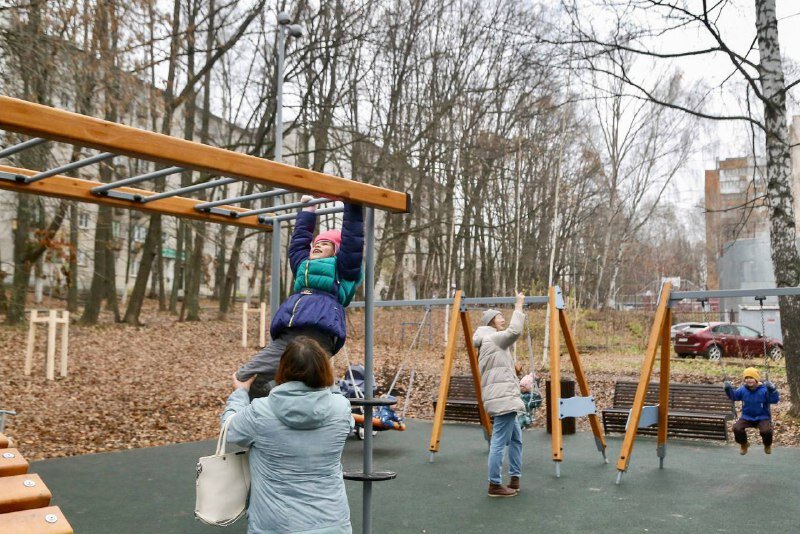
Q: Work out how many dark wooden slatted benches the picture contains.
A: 2